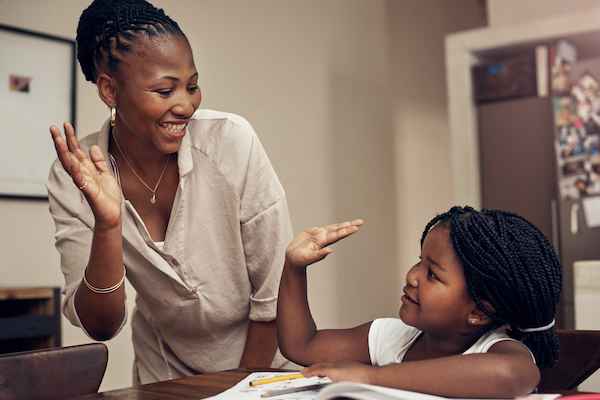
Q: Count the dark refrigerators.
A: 1